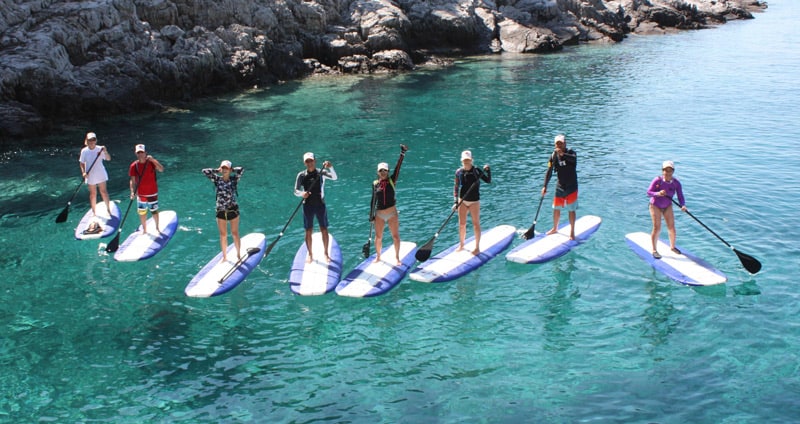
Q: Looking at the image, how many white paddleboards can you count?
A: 8